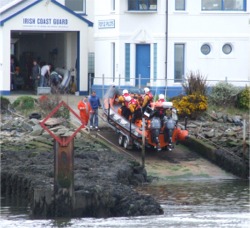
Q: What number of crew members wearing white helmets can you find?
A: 4